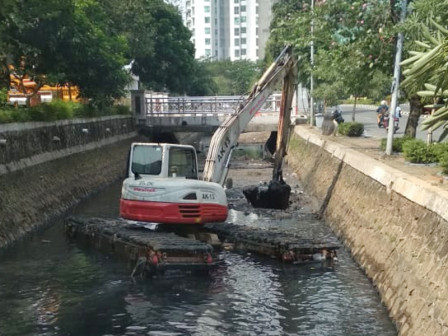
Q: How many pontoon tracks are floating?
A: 2